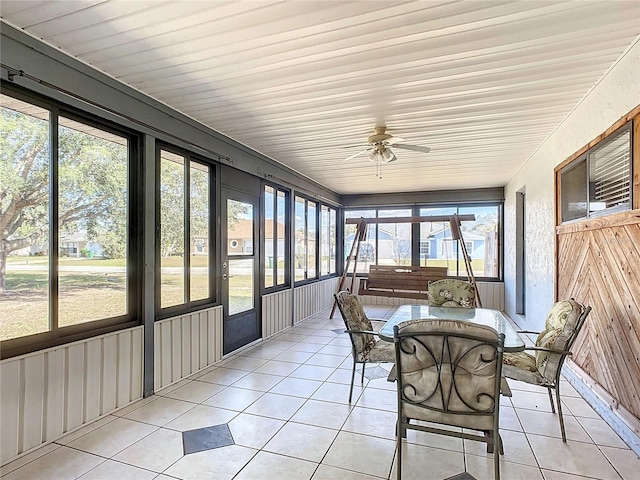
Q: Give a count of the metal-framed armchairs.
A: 4